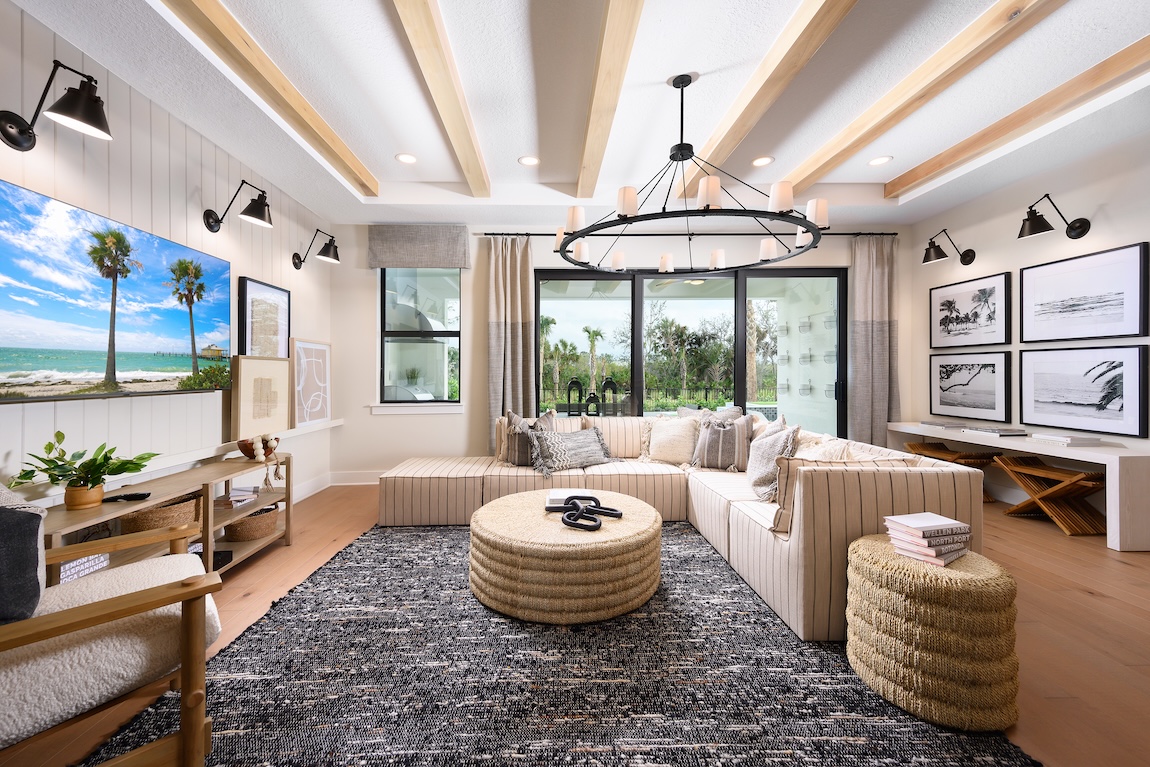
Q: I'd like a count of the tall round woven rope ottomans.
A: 1